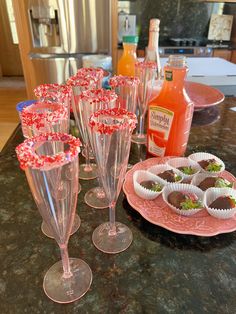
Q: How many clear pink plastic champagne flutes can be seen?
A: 9